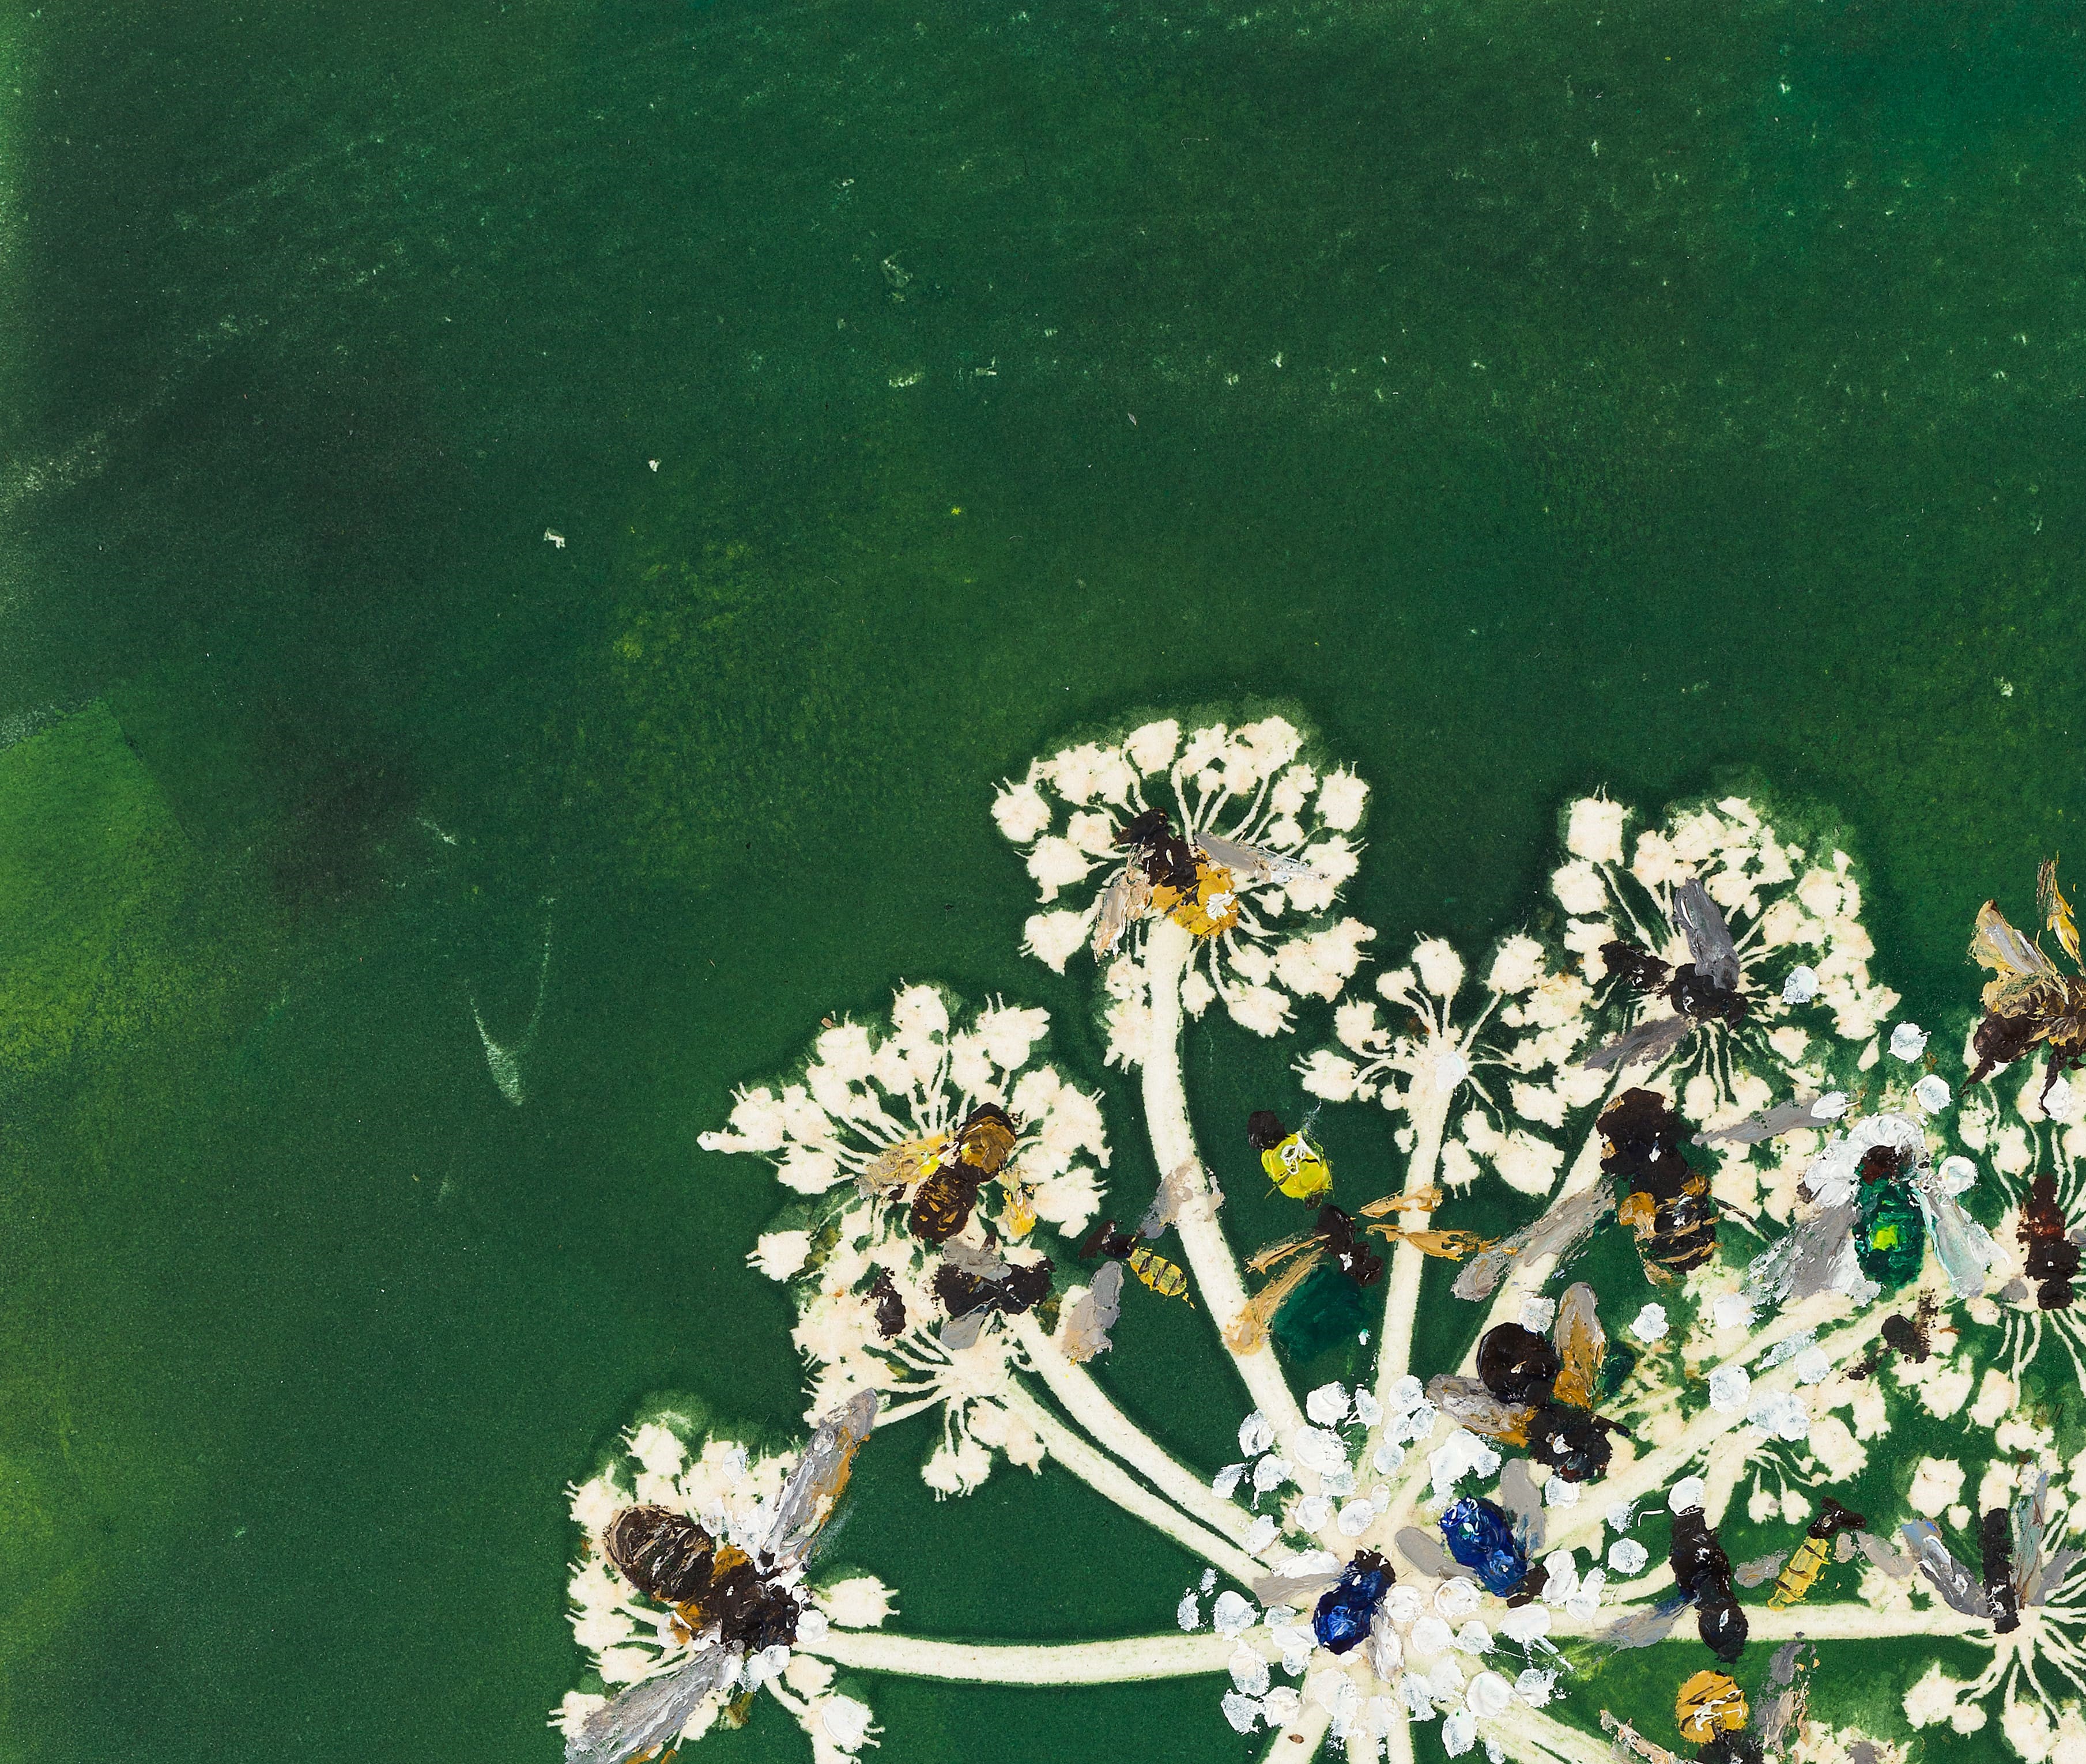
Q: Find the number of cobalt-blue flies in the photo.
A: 2